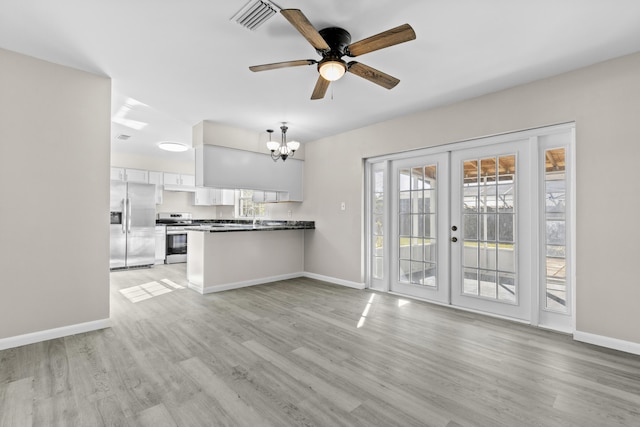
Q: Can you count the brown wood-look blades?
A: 5